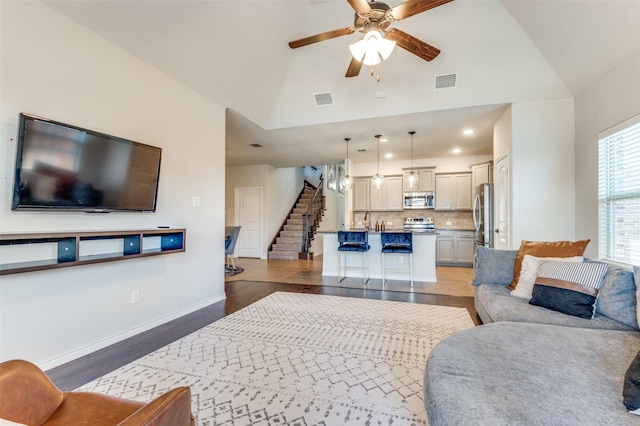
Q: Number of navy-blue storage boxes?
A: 3